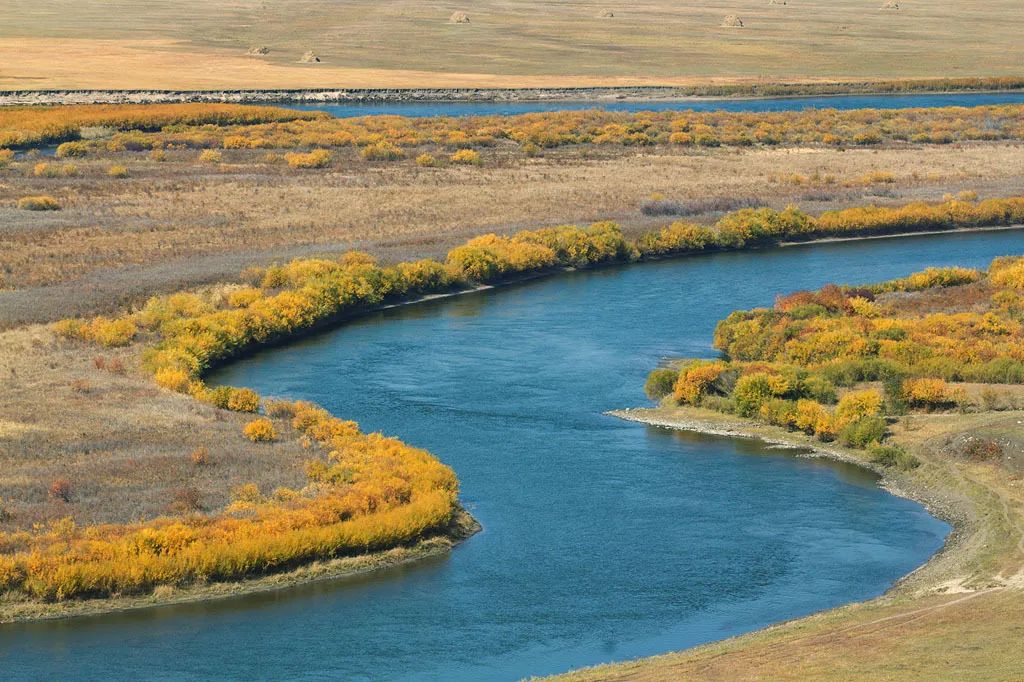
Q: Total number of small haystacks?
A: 7